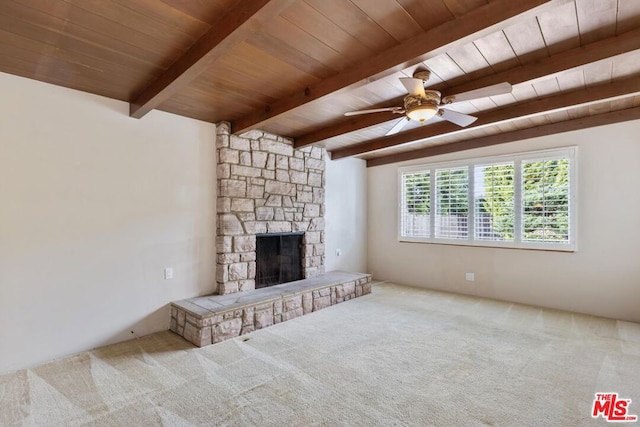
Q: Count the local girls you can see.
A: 0